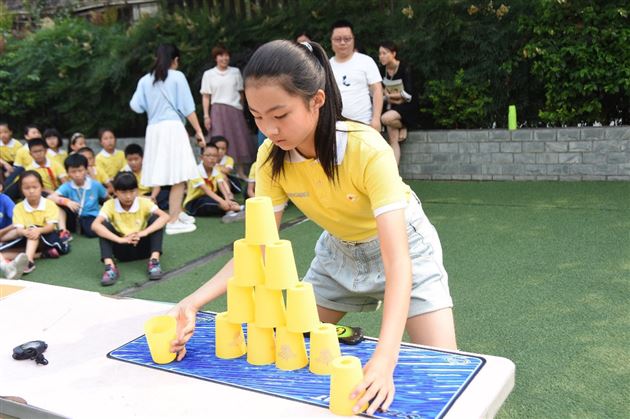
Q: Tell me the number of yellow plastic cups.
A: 12